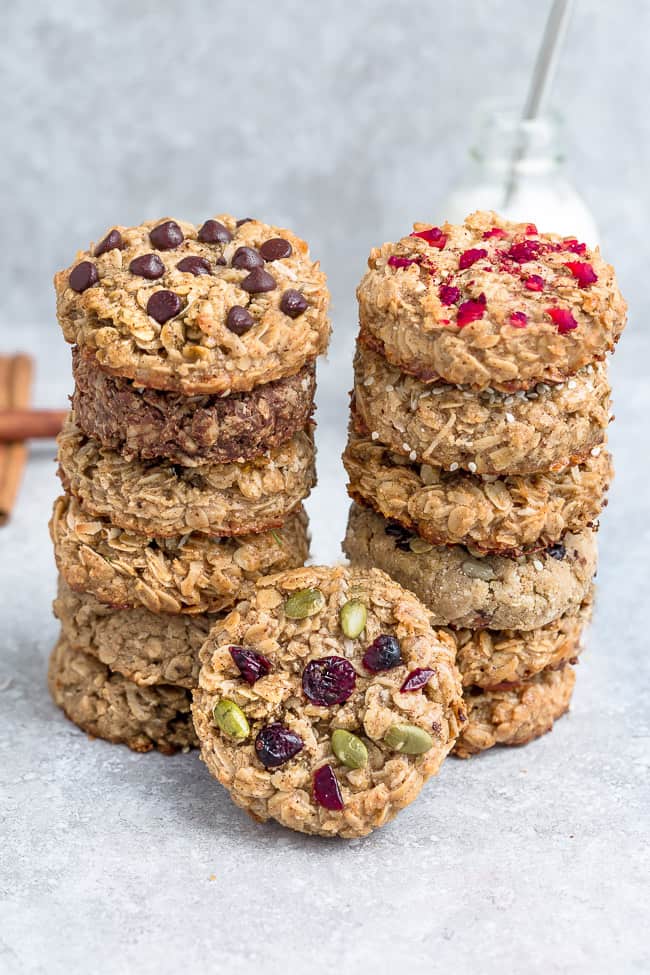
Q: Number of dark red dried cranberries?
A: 6